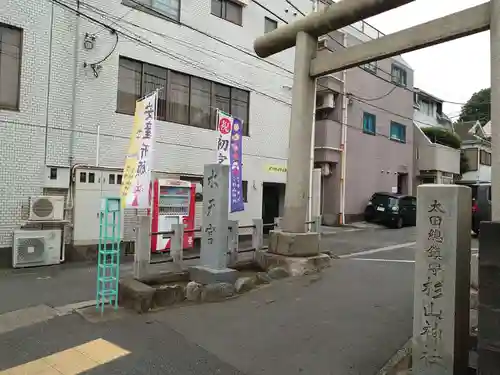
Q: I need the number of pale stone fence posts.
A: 6